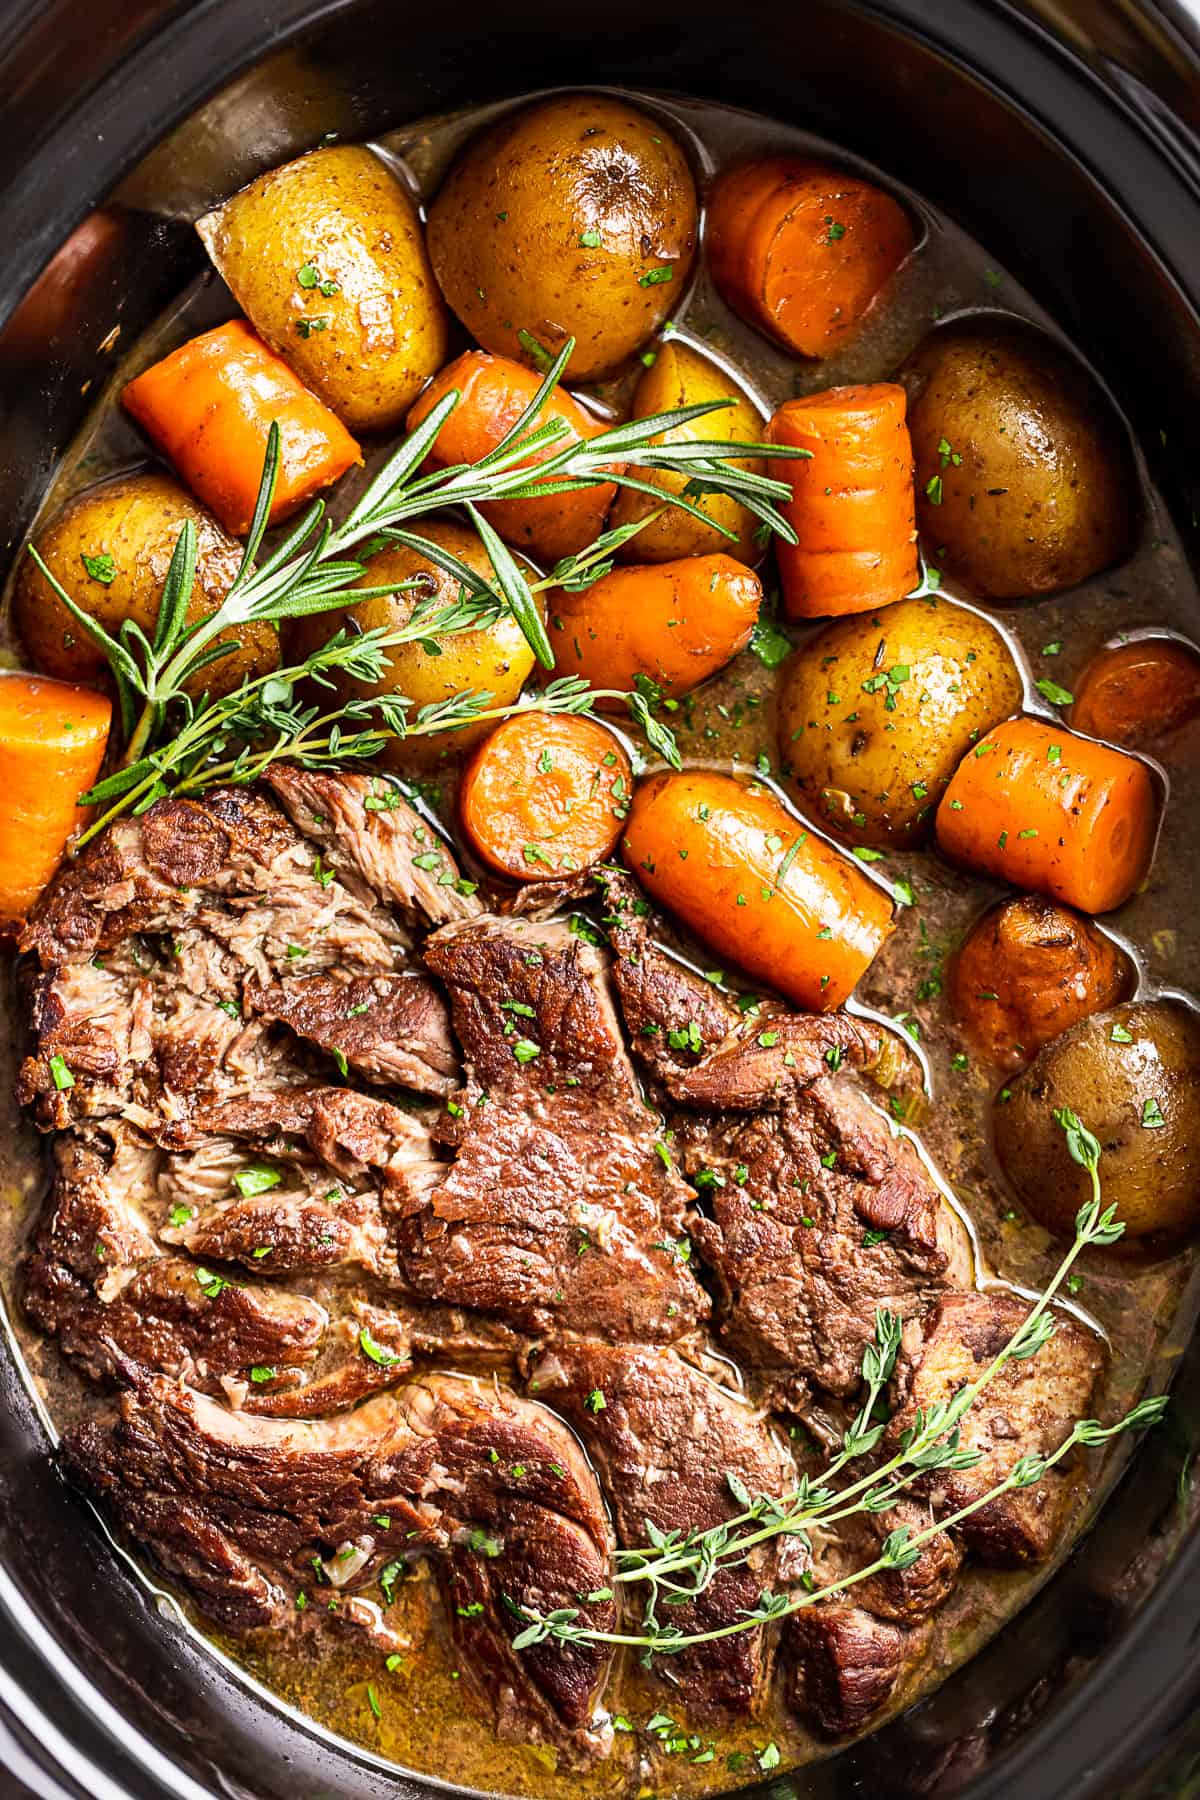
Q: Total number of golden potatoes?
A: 8